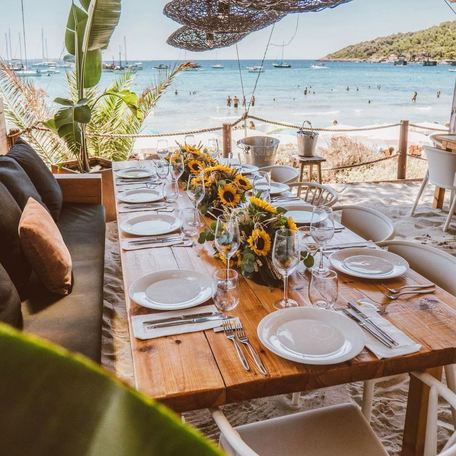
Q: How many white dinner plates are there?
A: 9